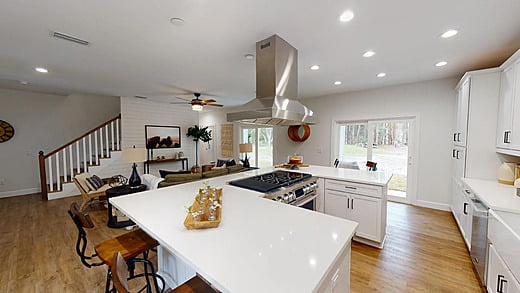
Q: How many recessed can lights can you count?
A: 8